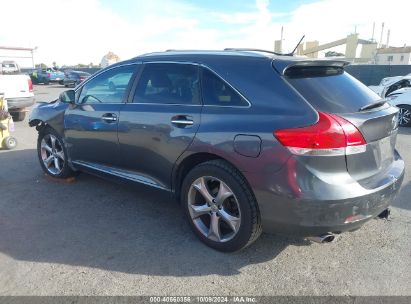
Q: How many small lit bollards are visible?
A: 0